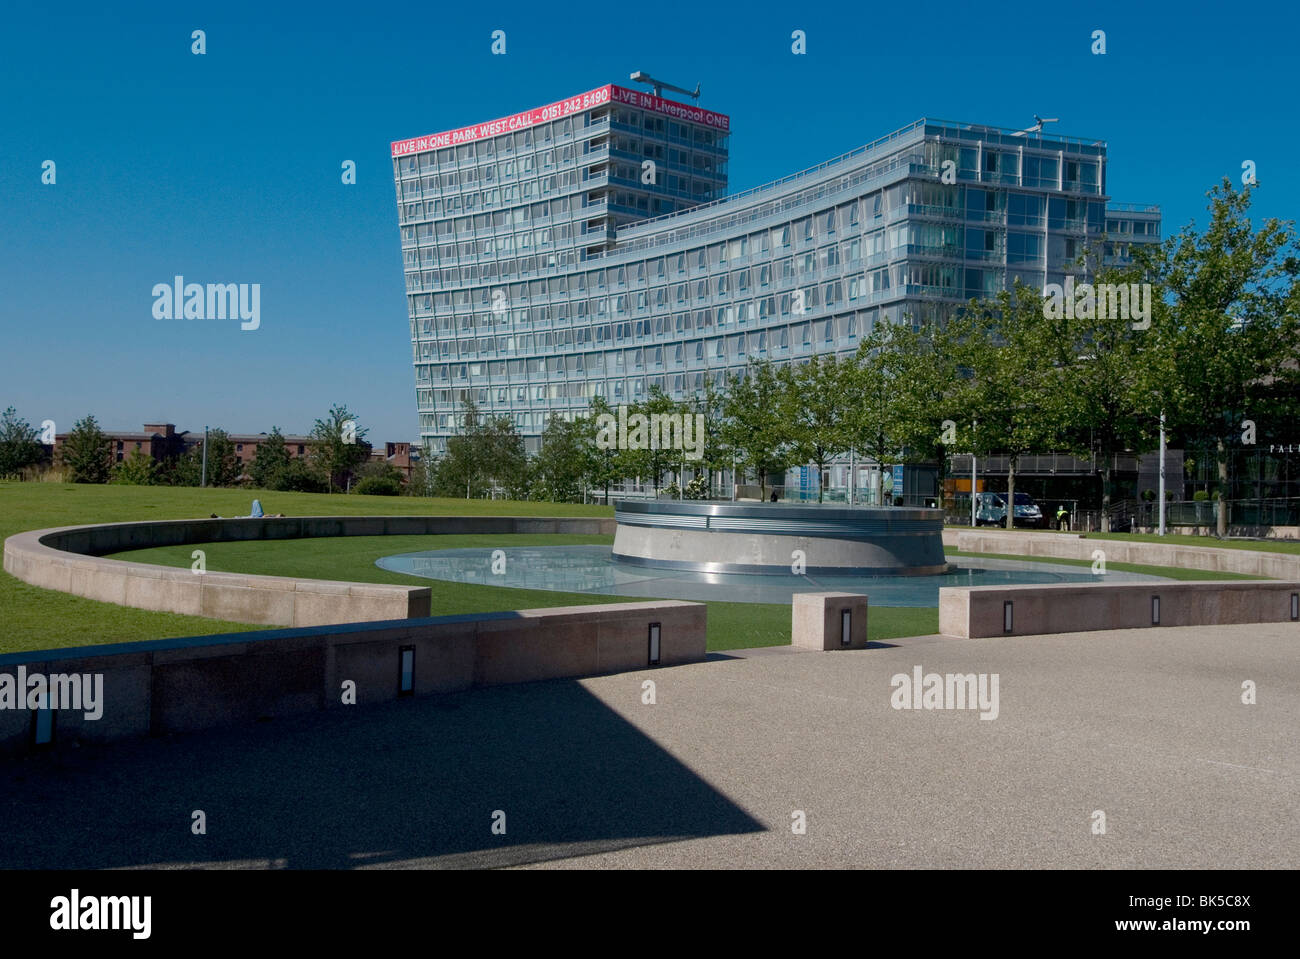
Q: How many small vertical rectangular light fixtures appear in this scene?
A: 7